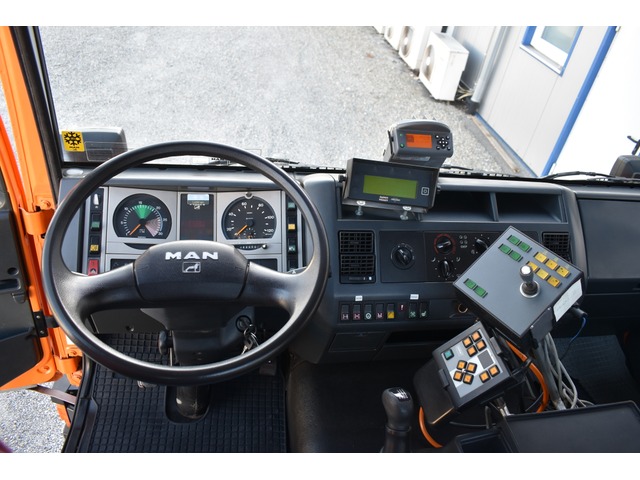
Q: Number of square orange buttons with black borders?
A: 10